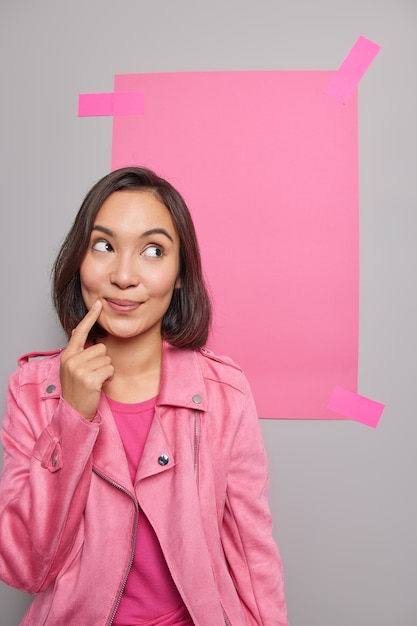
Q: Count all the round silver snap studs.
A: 3